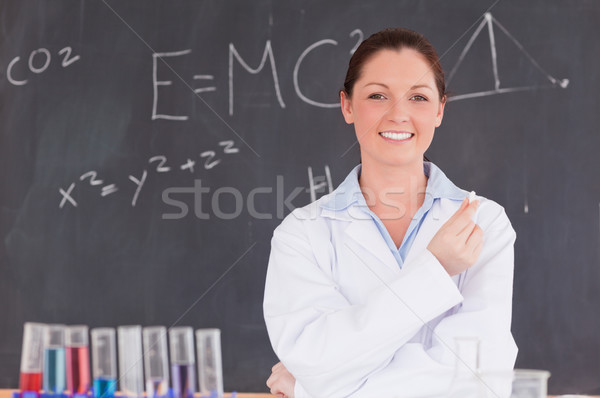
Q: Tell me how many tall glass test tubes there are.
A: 8